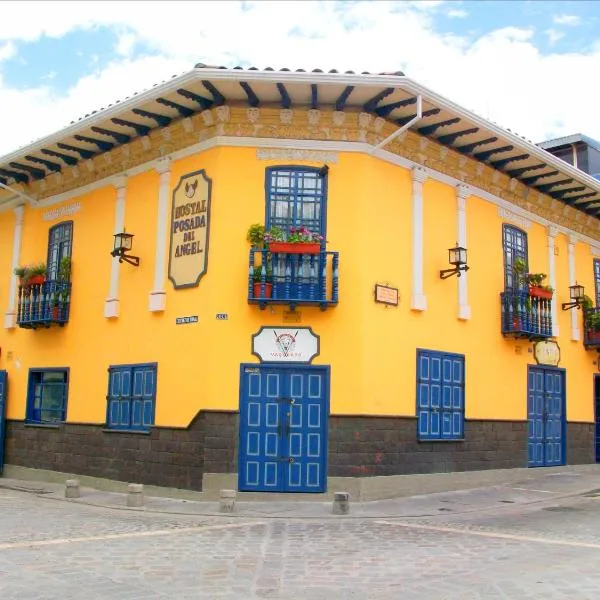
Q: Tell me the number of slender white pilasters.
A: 7